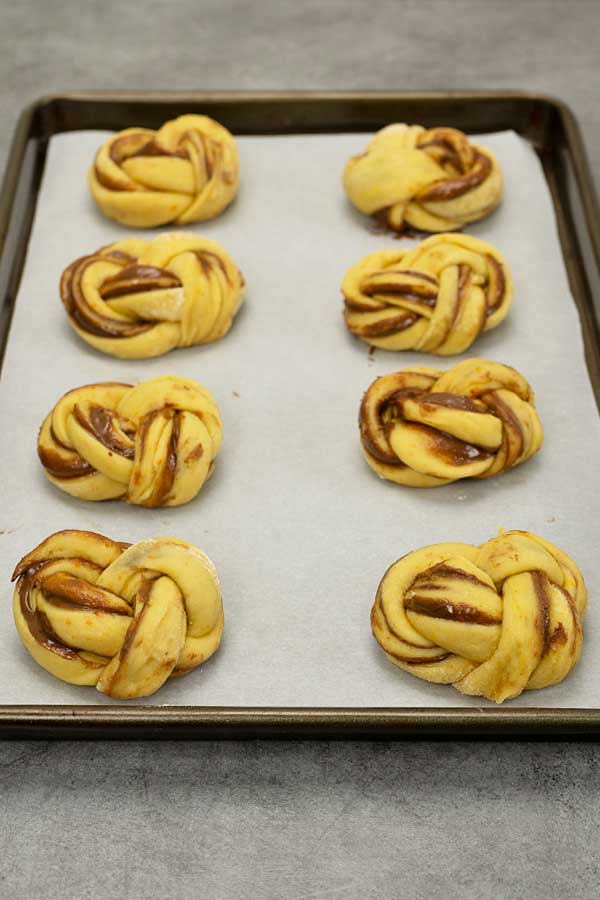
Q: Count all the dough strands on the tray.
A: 8